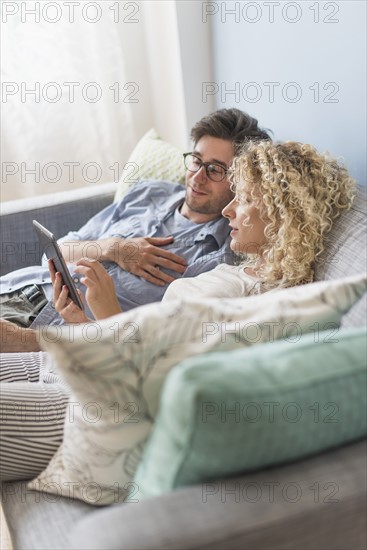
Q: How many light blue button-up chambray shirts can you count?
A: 1